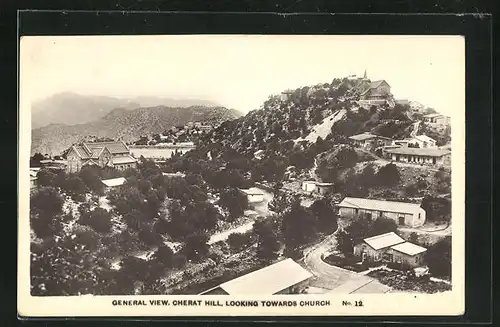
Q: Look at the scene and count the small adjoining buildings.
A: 2